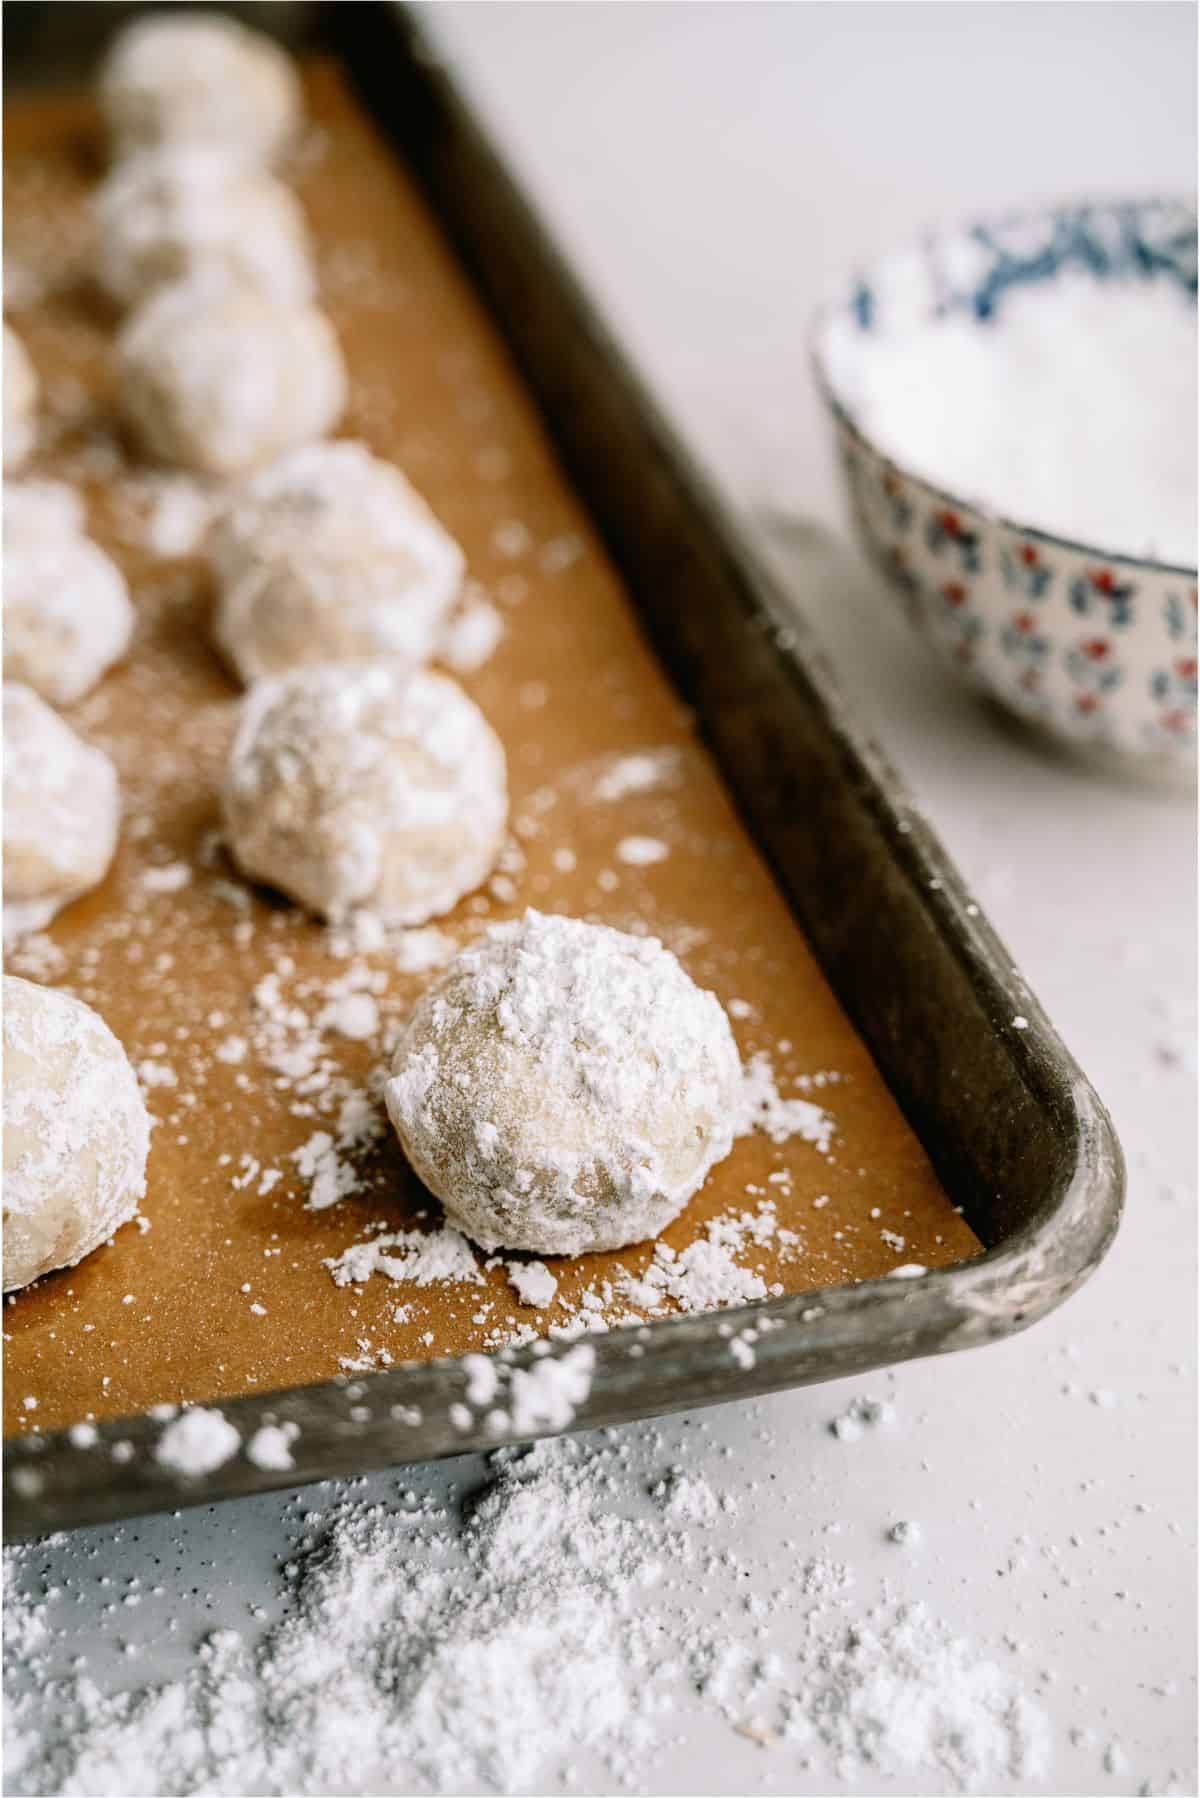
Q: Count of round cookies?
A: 10